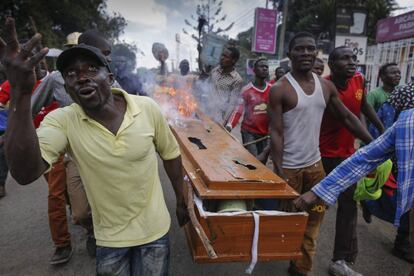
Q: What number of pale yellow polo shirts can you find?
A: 1